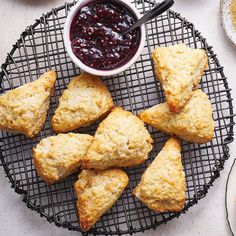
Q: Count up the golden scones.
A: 8